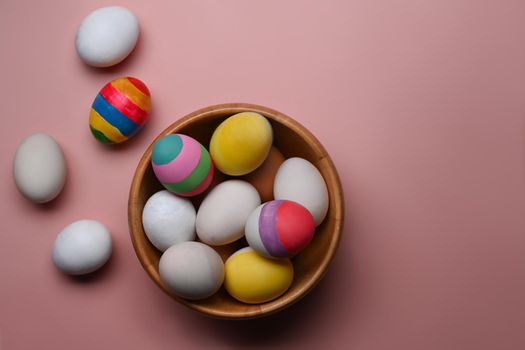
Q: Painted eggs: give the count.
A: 5